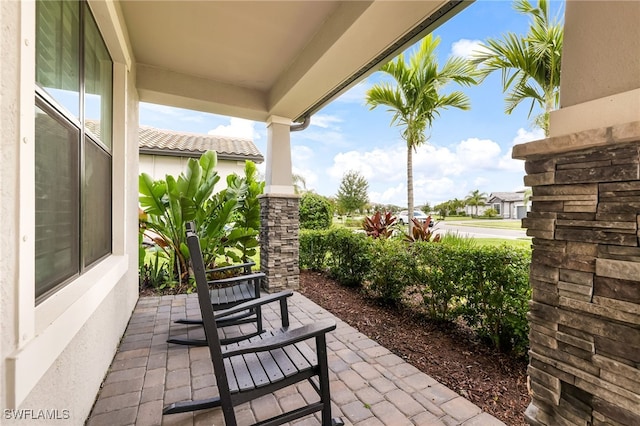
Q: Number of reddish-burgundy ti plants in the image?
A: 2